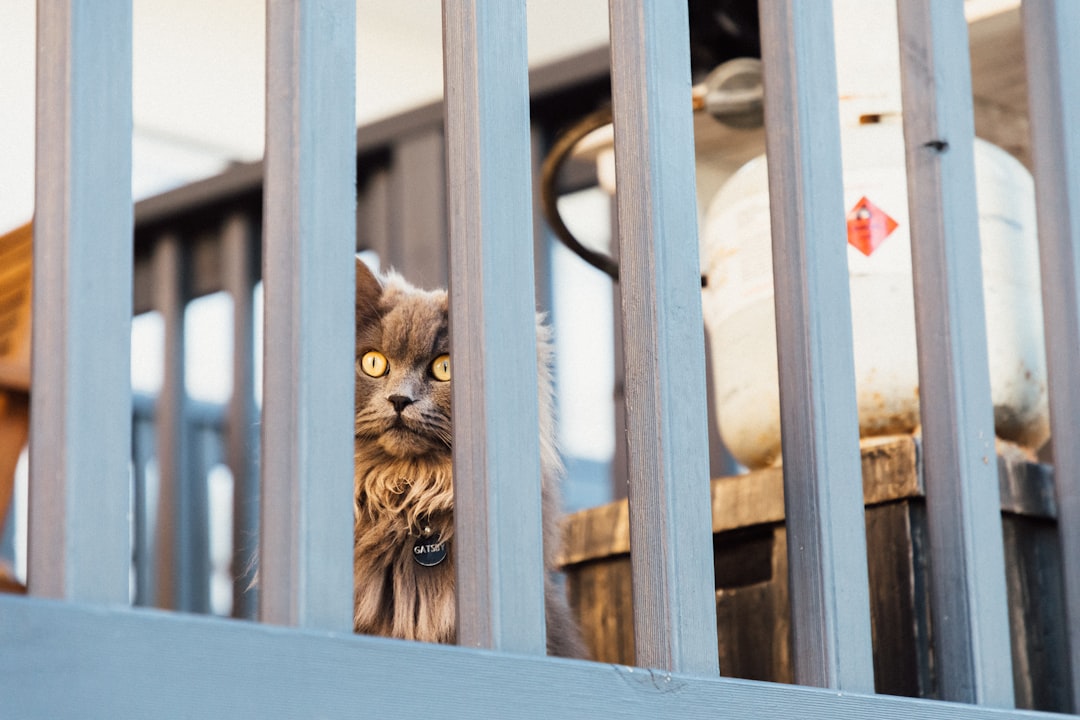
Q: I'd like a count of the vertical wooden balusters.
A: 7